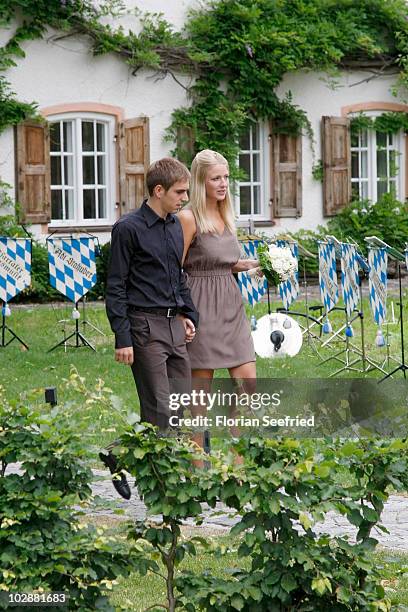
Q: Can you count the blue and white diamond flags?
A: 7